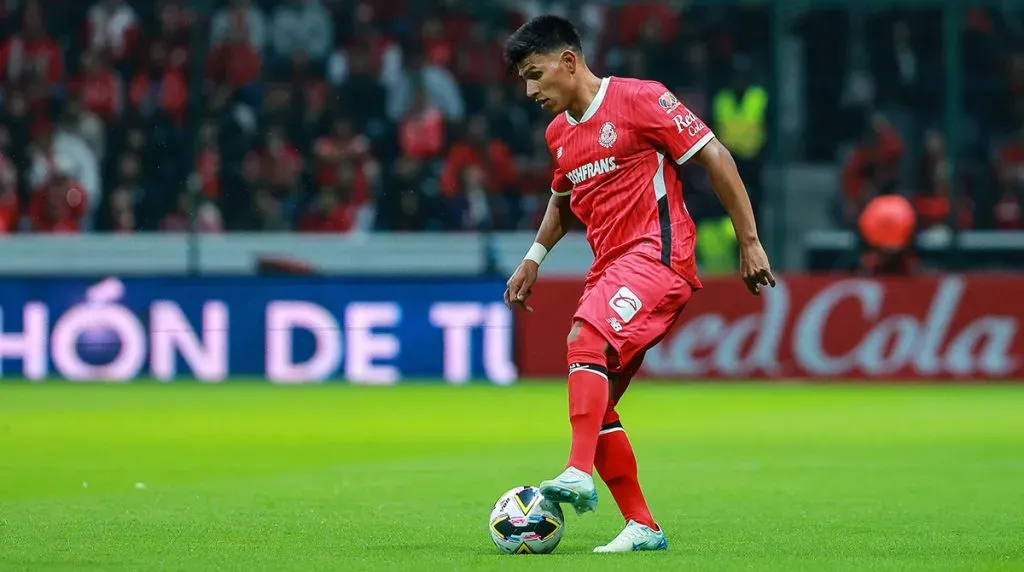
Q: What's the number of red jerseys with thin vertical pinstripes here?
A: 1